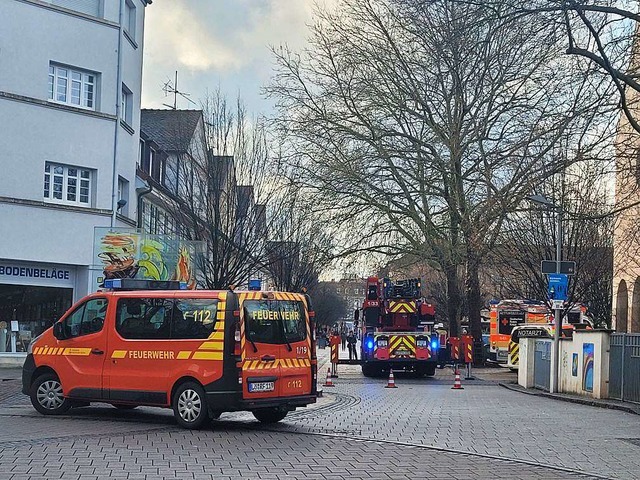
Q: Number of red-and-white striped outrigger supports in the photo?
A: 3